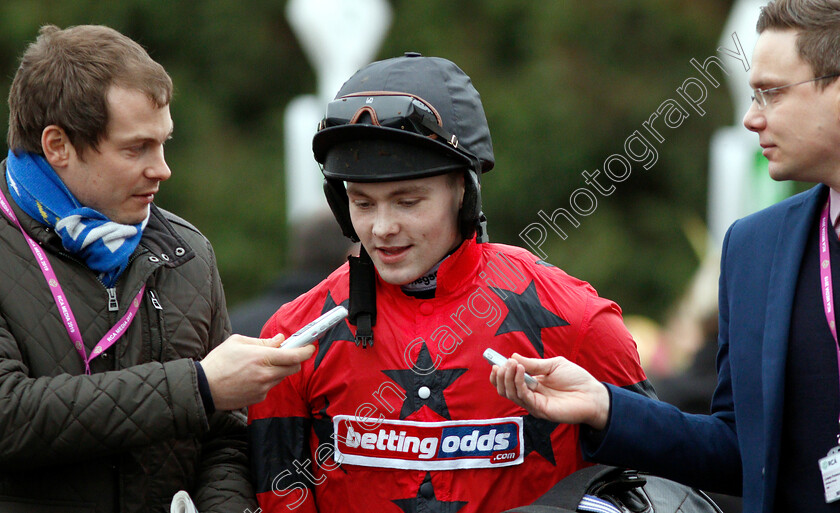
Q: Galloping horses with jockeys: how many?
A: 0